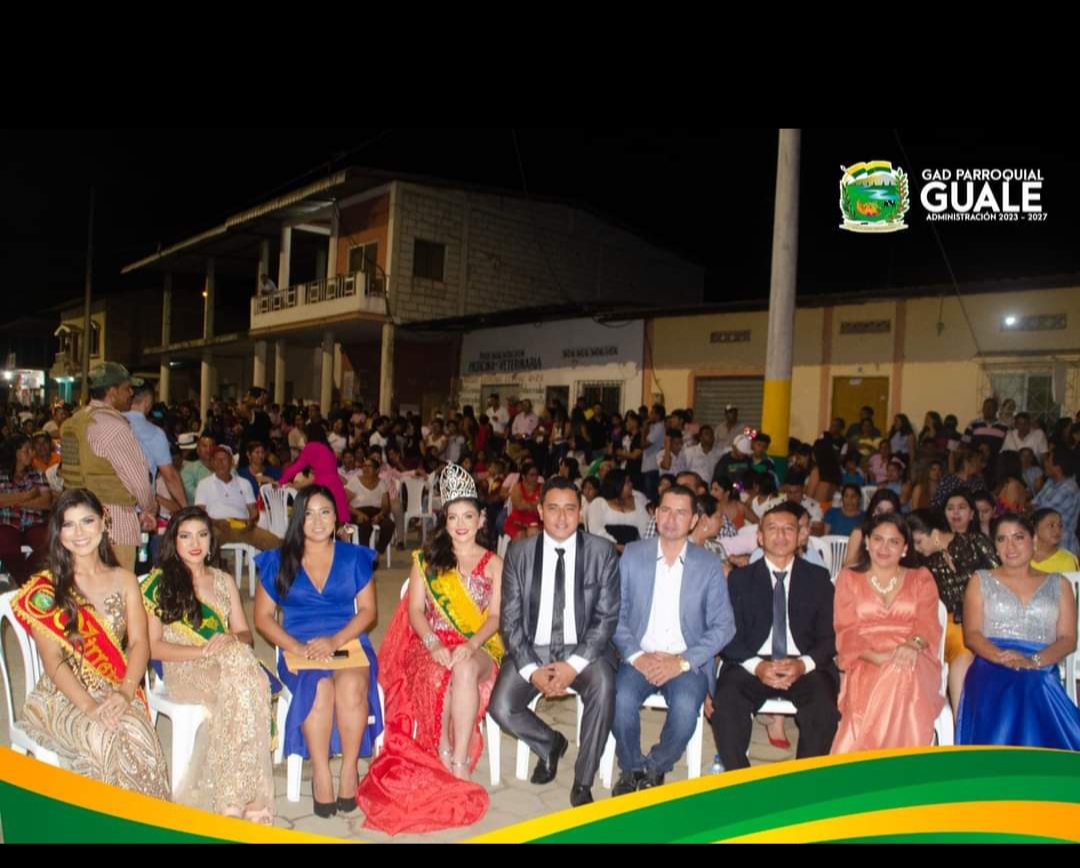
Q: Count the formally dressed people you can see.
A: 9